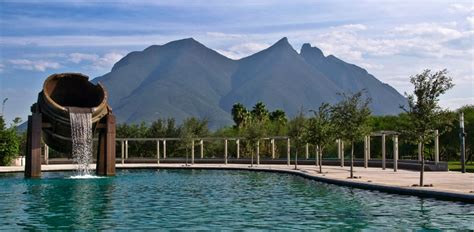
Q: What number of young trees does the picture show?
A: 6